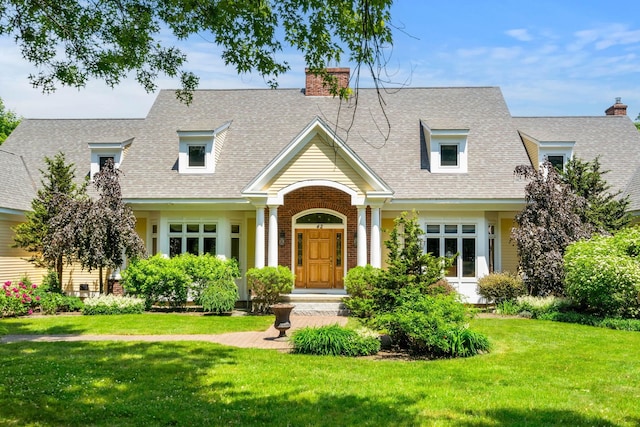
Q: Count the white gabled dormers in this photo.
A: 4